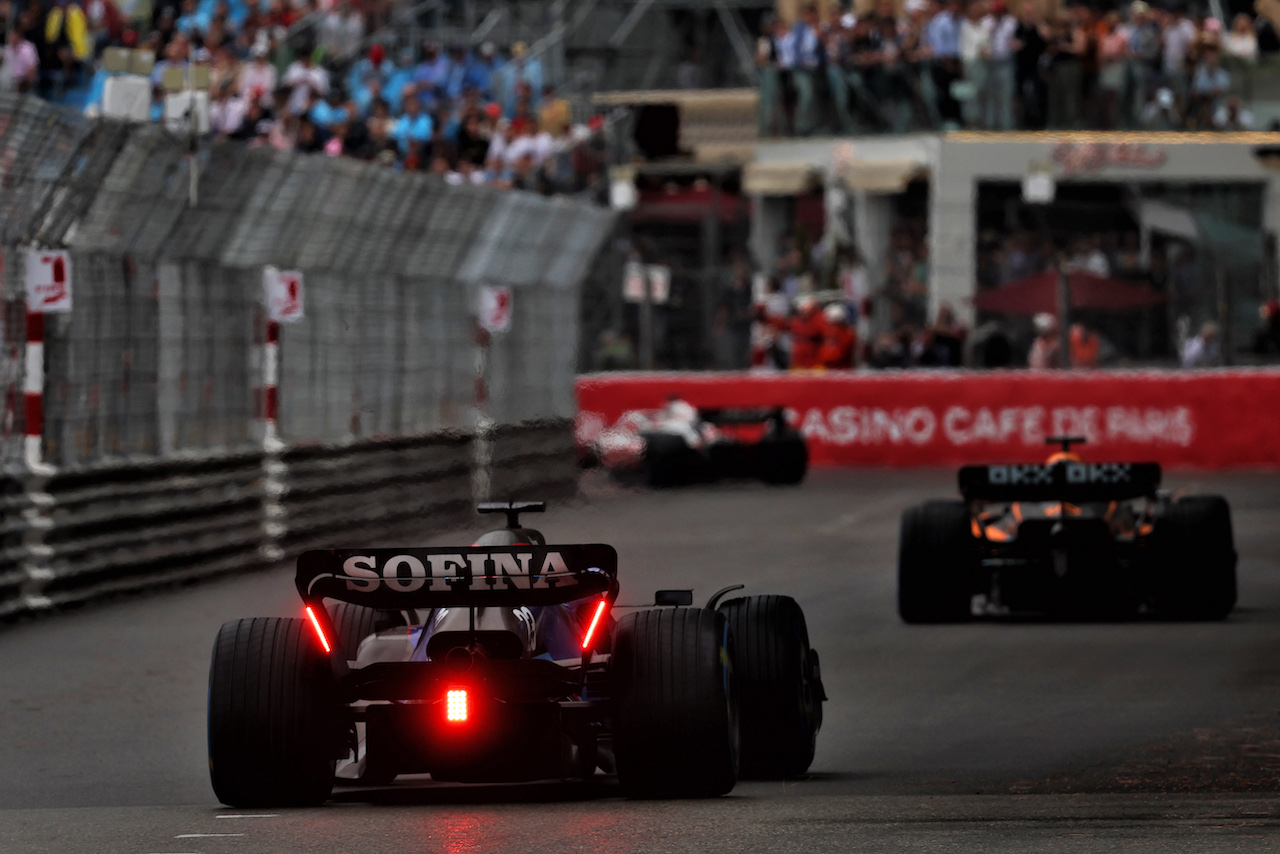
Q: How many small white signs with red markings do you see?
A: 3